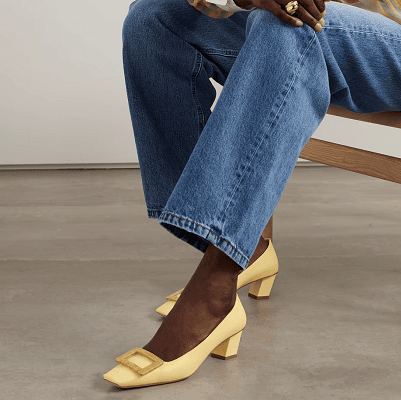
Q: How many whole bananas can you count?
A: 0